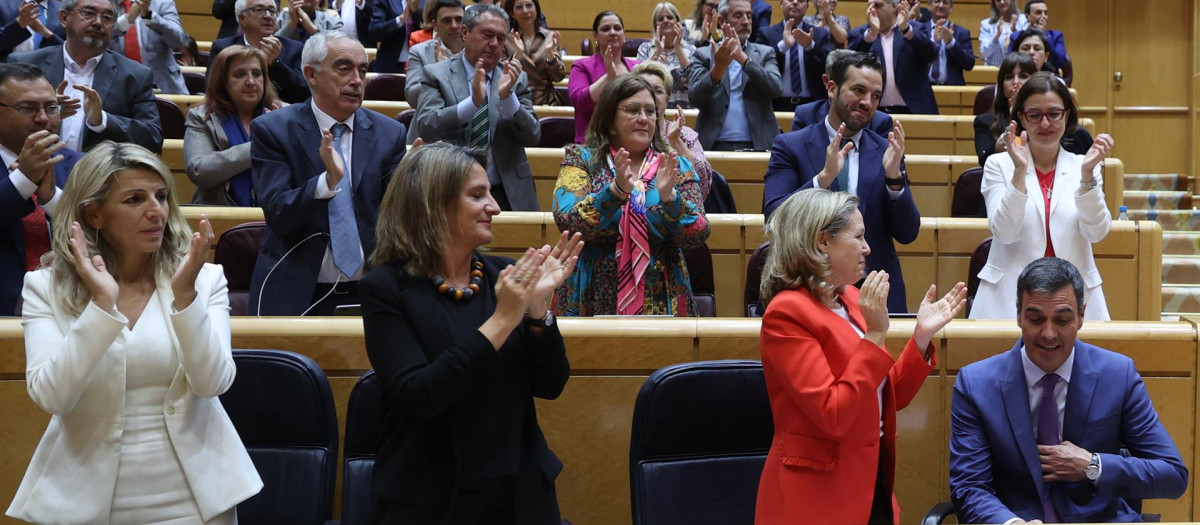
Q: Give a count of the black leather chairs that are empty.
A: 3